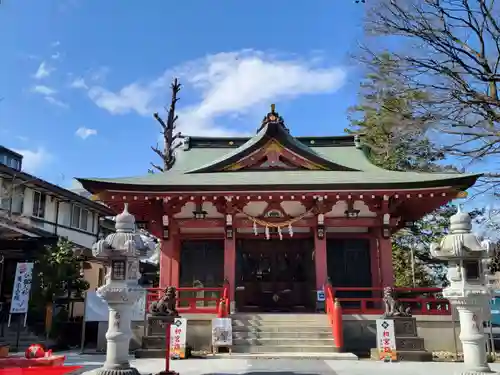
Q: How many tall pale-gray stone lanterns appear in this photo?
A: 2